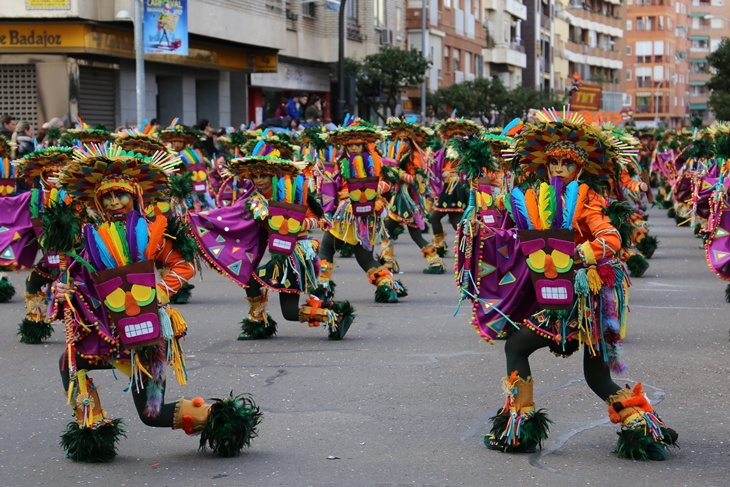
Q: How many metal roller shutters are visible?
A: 2